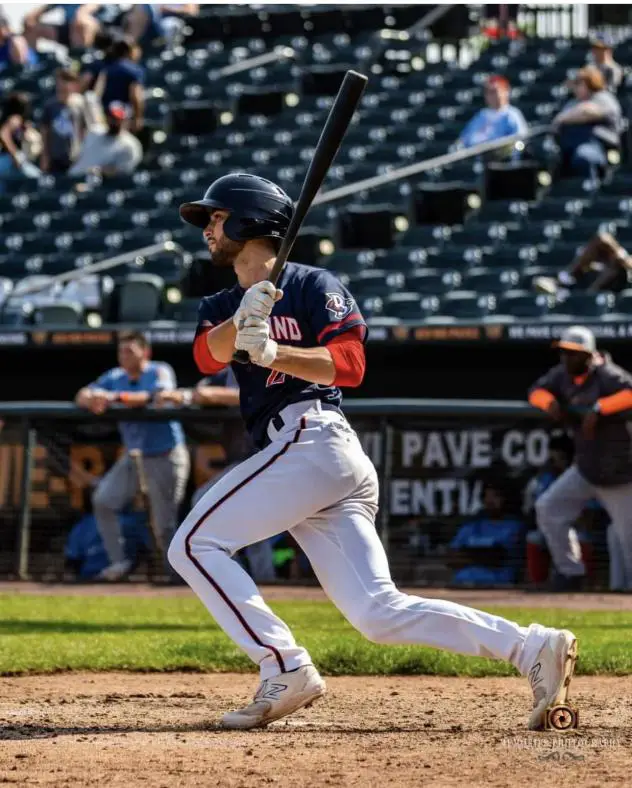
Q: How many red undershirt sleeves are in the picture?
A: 2